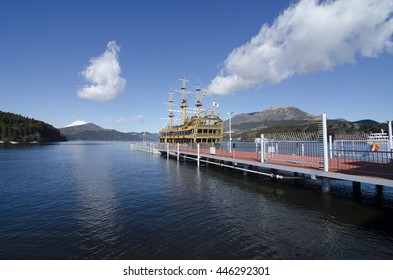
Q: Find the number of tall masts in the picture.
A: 3